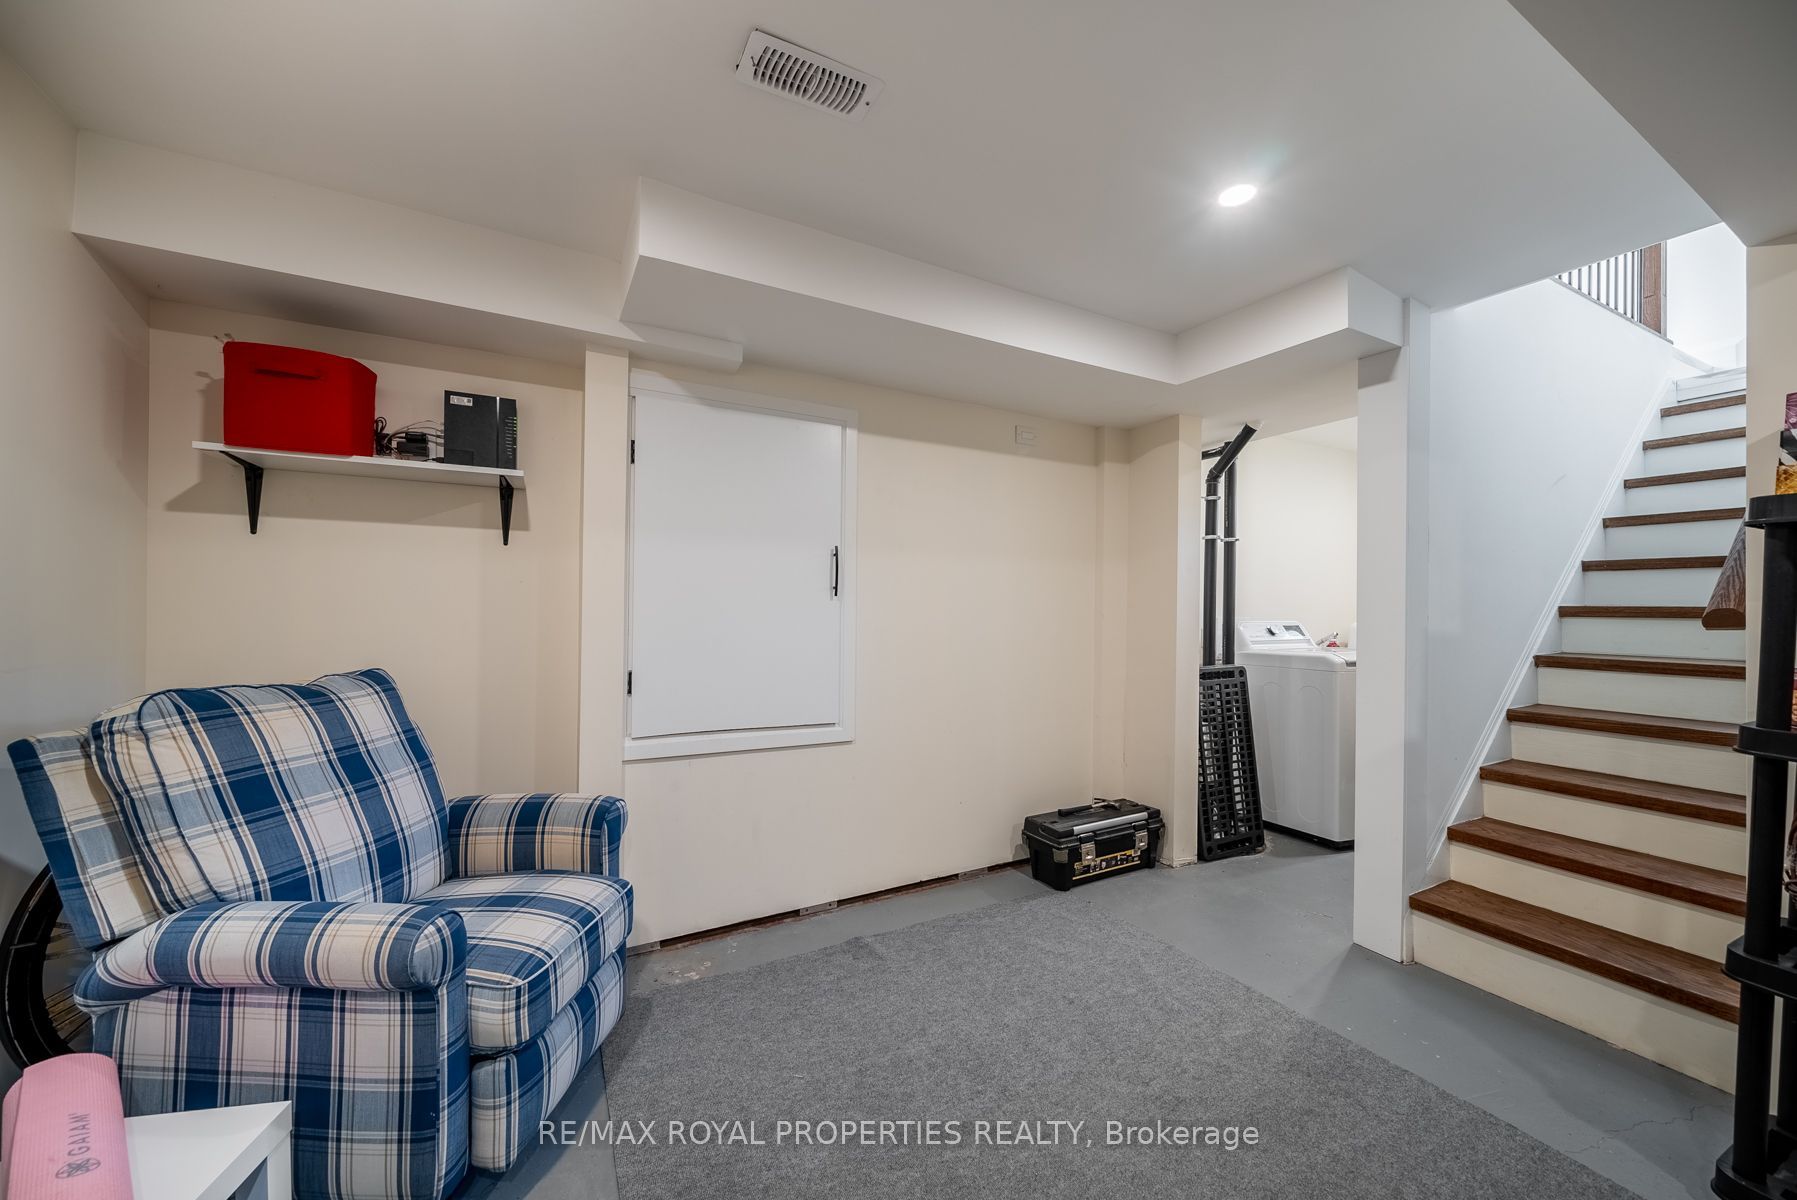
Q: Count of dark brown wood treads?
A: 11